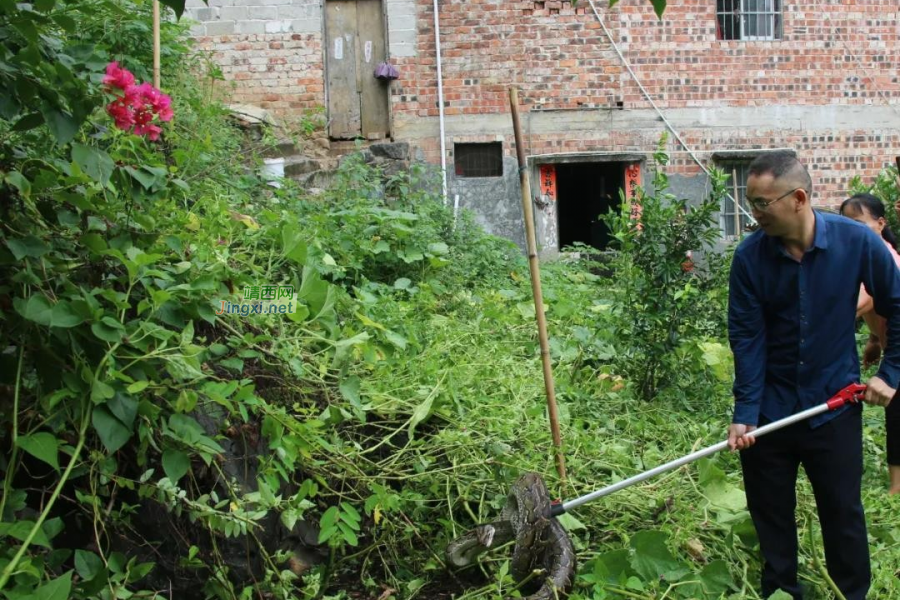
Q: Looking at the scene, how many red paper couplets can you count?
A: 2